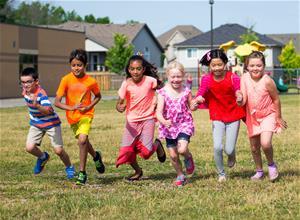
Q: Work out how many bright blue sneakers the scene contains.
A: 2